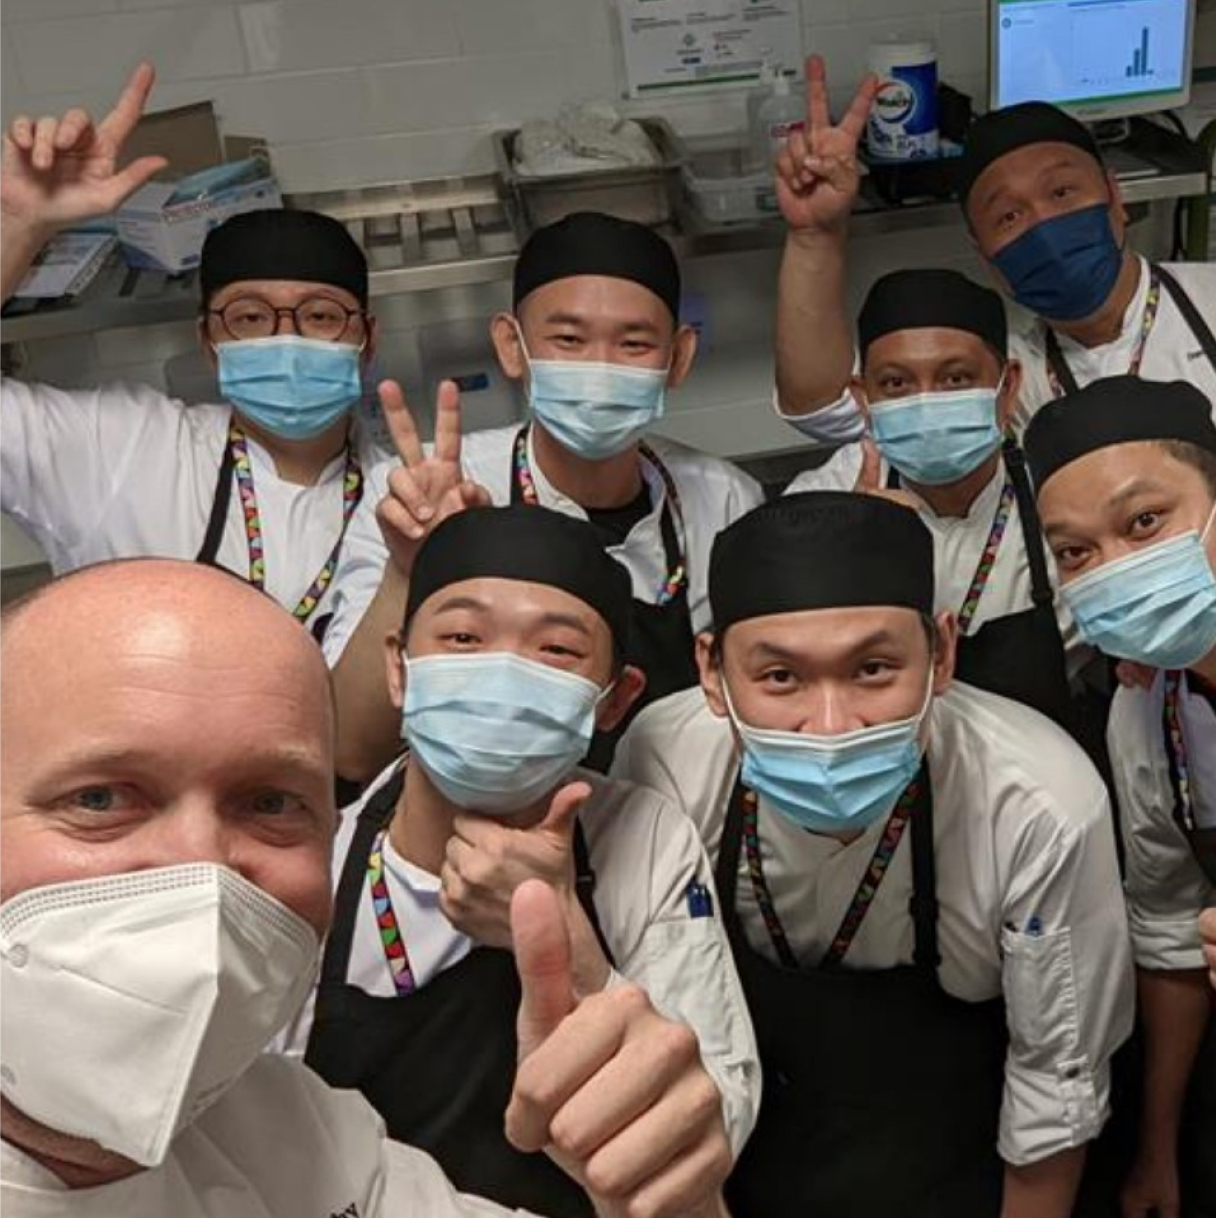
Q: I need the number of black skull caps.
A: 7